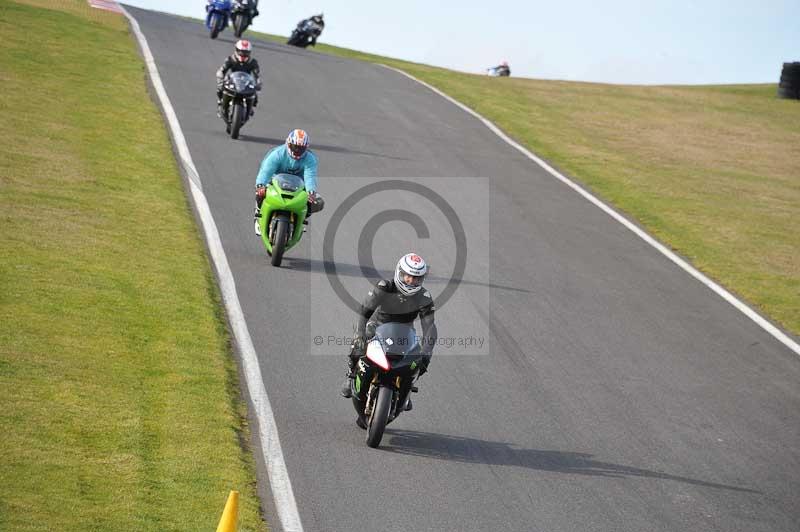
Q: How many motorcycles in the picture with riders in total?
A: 7